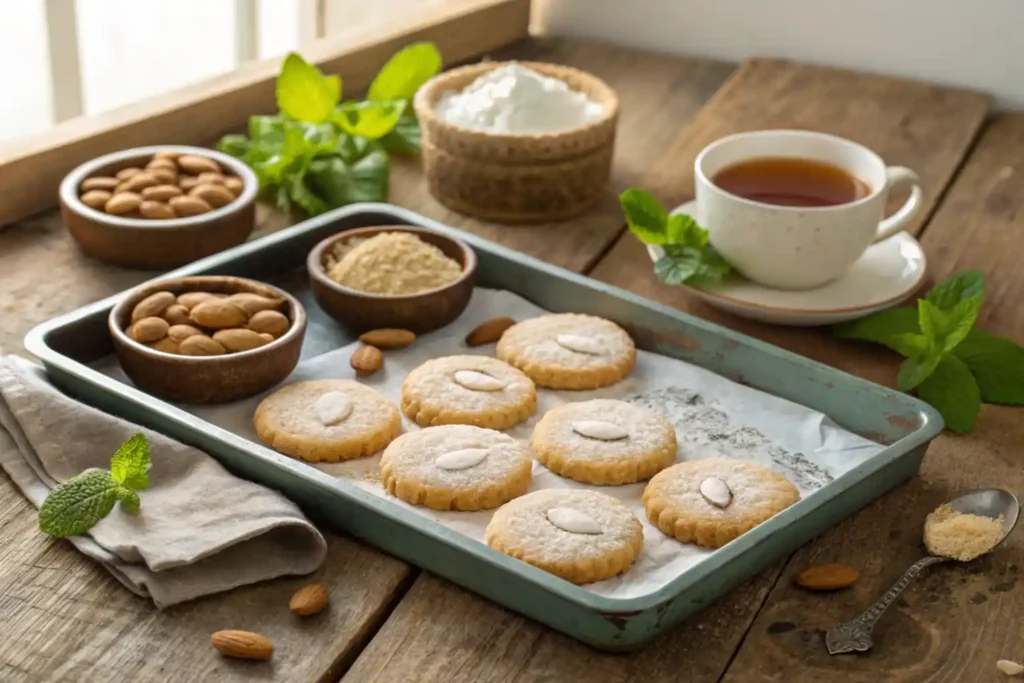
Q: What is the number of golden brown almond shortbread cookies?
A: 7